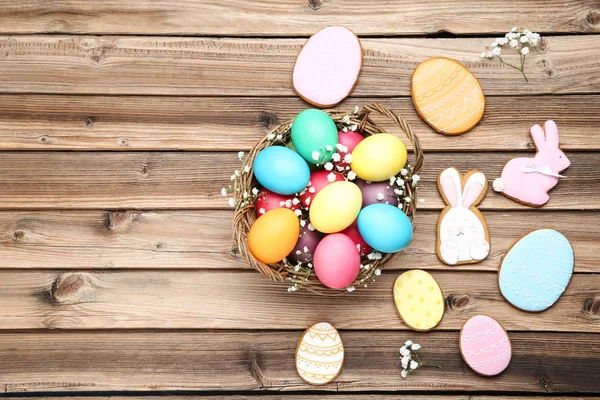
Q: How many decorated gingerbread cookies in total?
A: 8